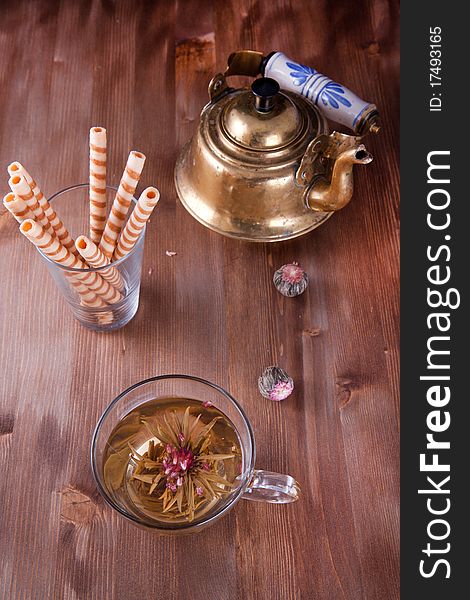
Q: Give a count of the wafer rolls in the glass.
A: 8